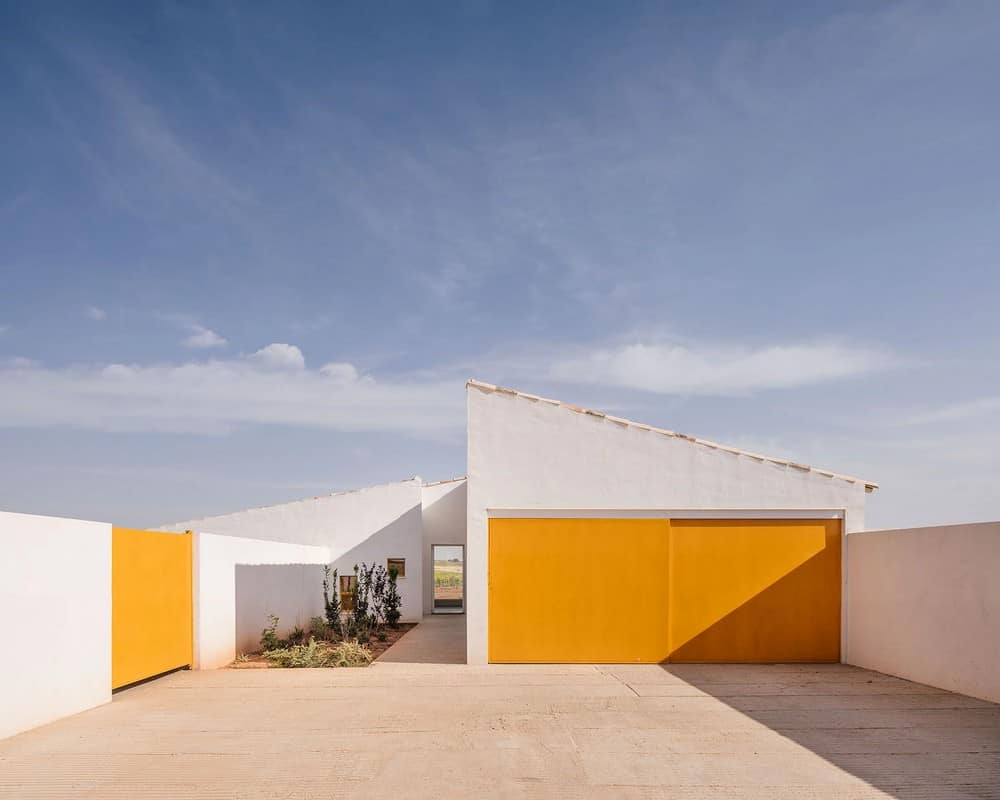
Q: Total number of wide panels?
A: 2